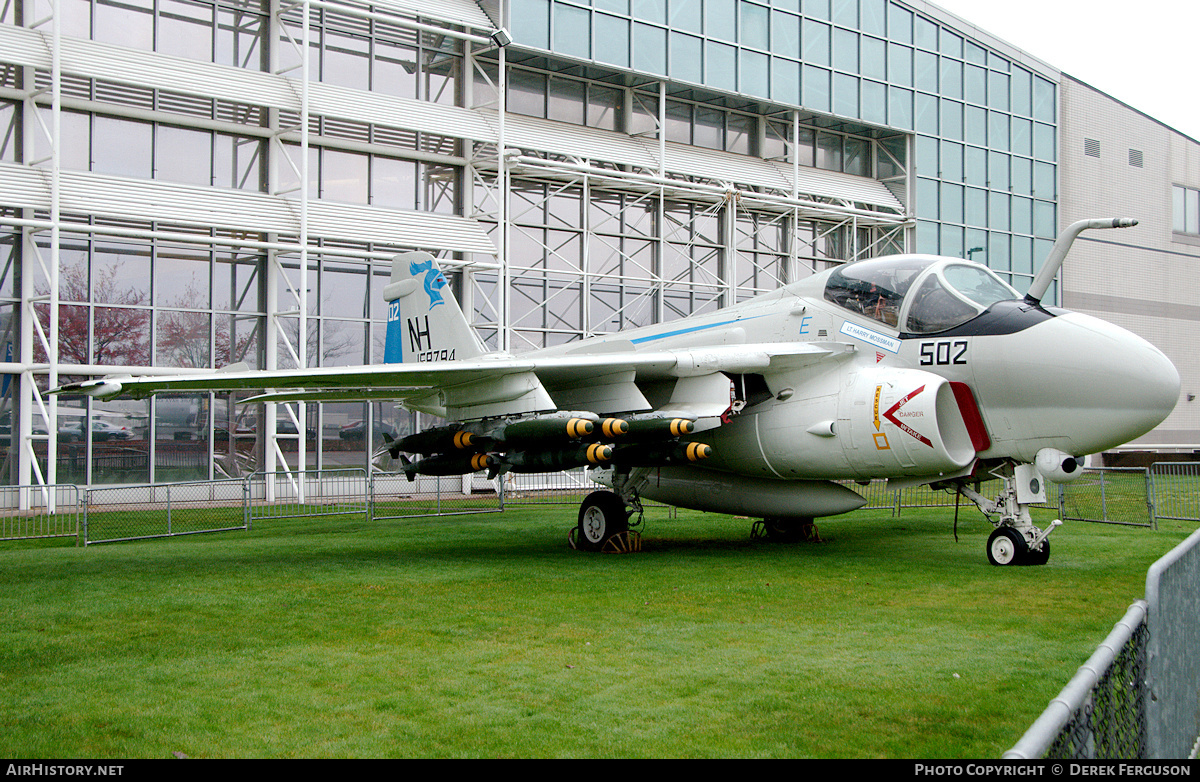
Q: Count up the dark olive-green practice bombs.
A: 7